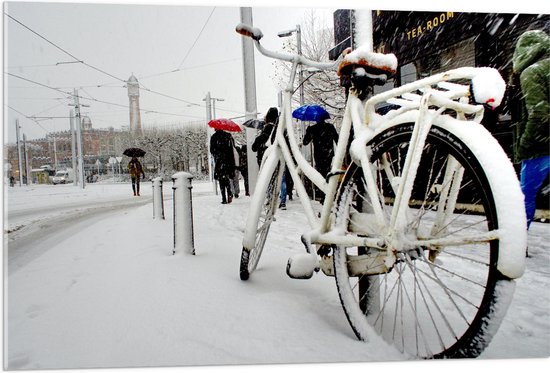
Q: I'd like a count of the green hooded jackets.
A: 1